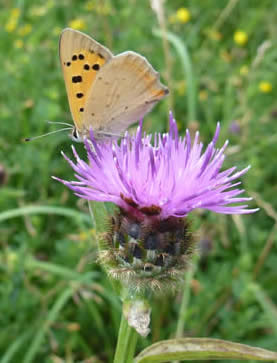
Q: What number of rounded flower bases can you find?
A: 1